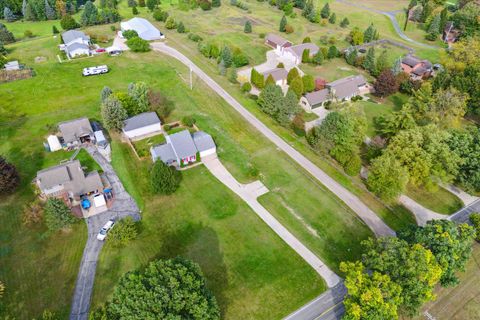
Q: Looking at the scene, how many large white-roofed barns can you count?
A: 1